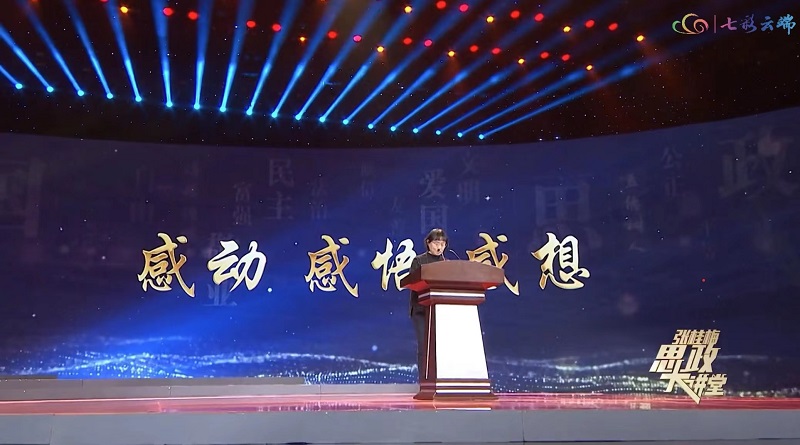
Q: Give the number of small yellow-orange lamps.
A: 10